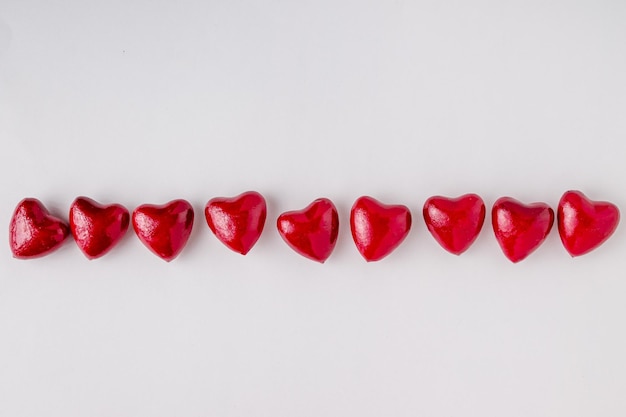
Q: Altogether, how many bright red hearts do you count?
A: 9